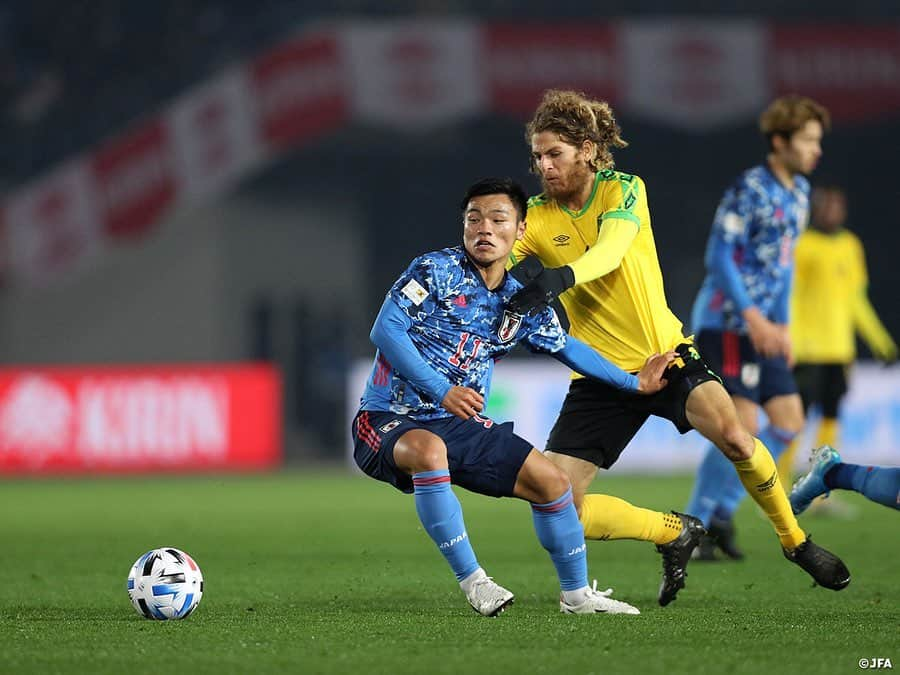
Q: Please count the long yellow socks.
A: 4